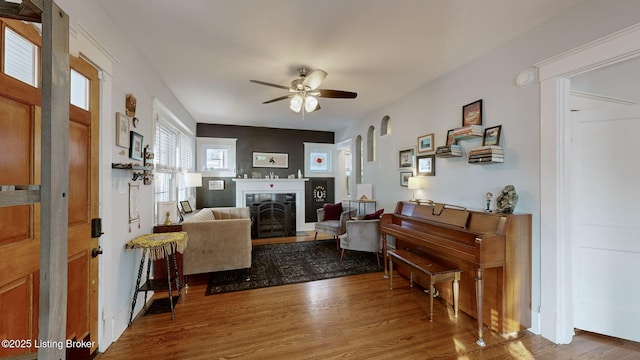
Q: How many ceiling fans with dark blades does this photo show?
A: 1